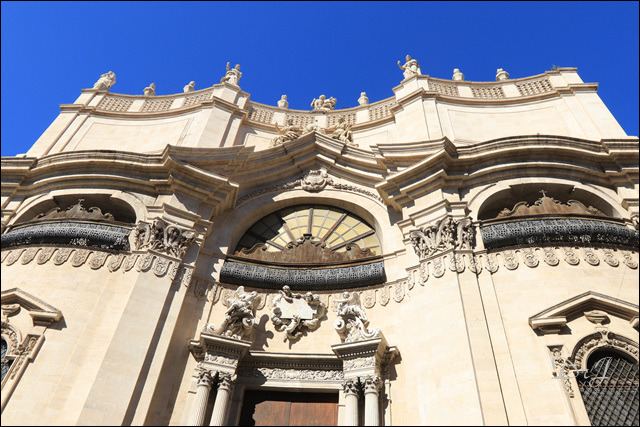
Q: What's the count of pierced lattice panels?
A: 10